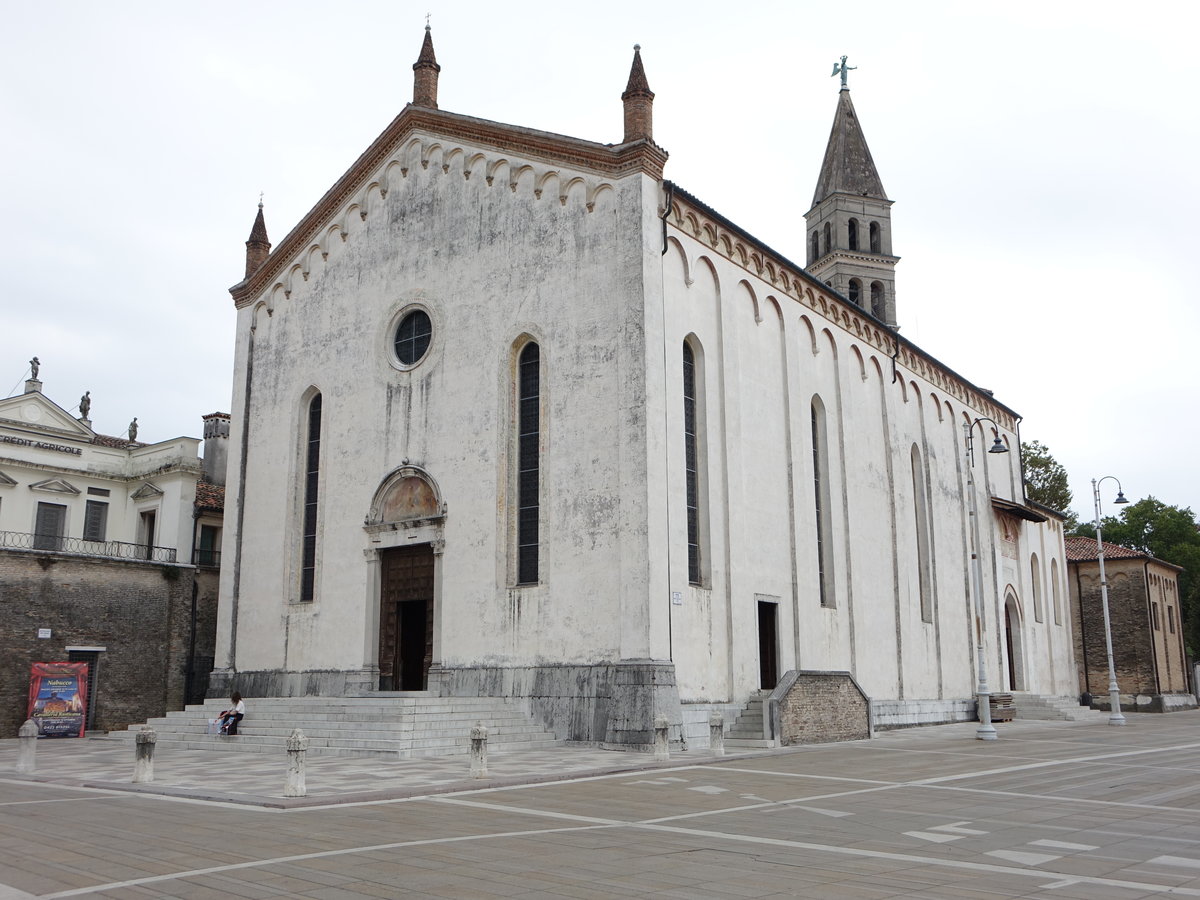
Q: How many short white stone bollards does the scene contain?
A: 6